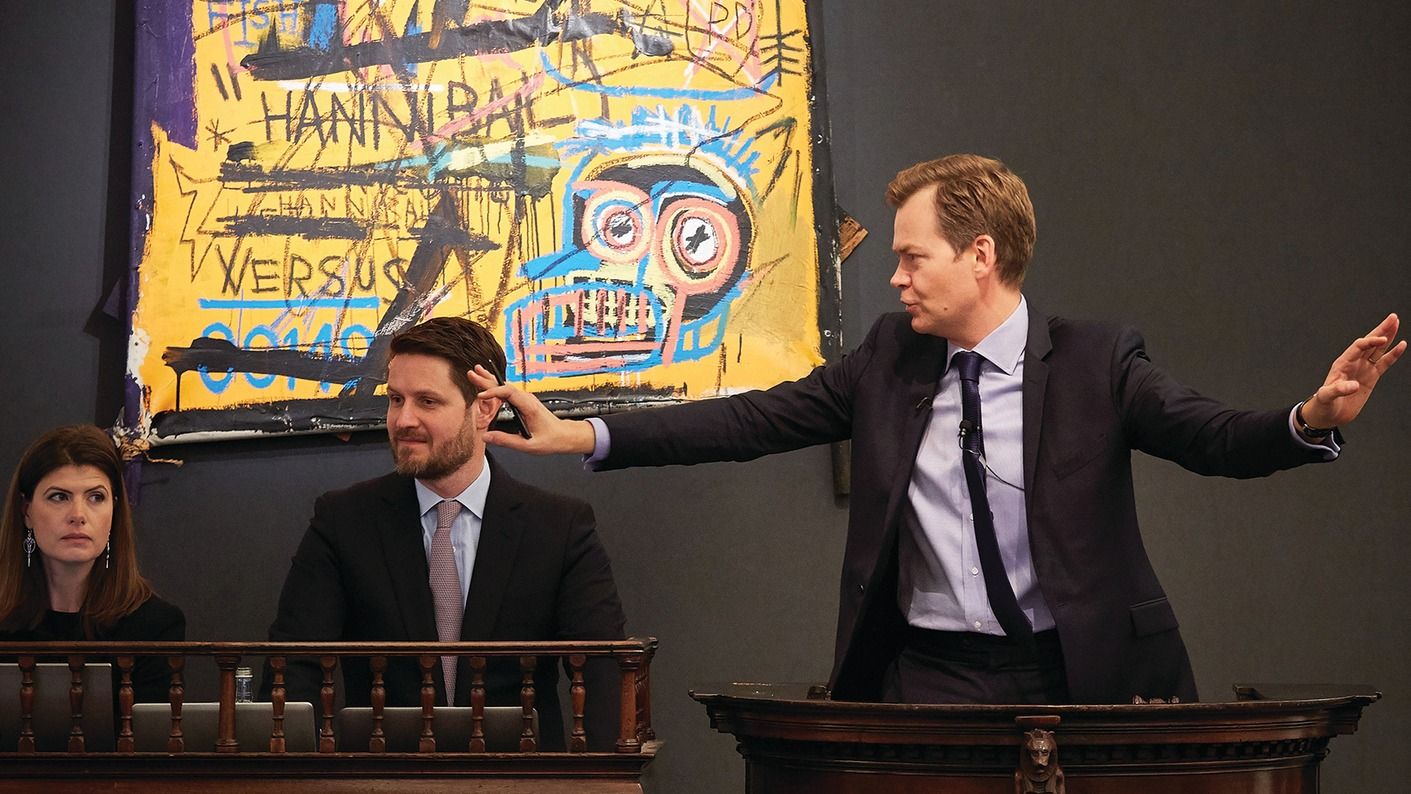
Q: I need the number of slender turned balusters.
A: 11